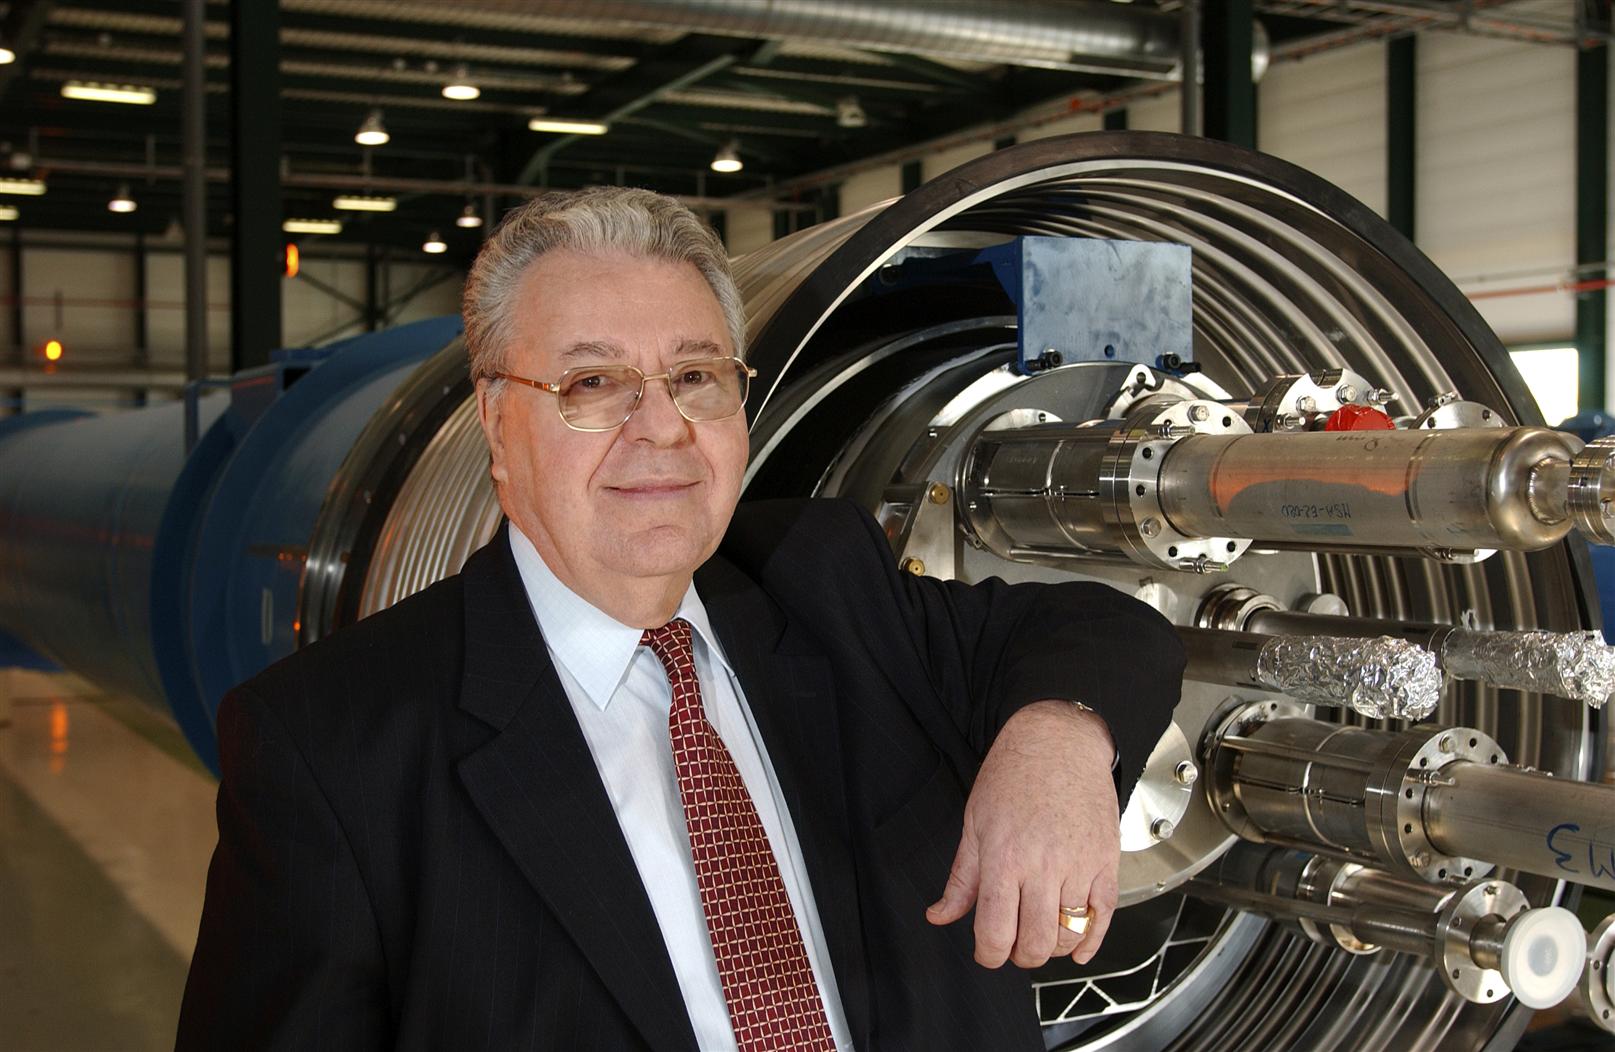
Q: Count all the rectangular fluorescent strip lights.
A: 6